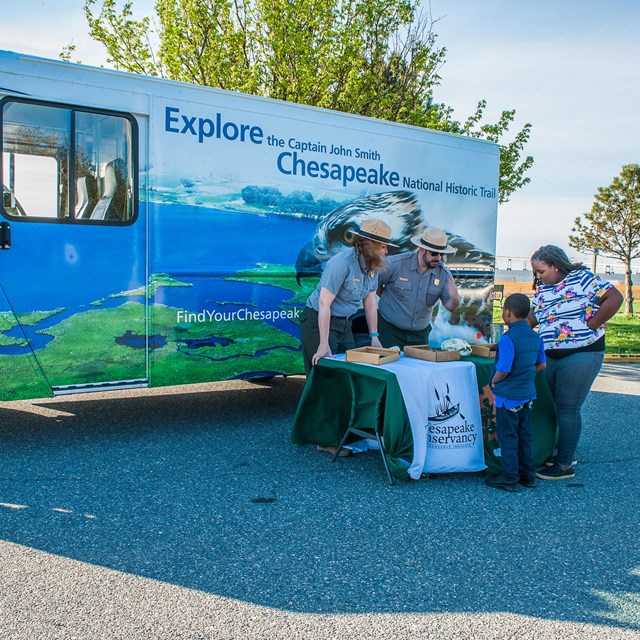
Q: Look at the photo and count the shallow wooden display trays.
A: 3